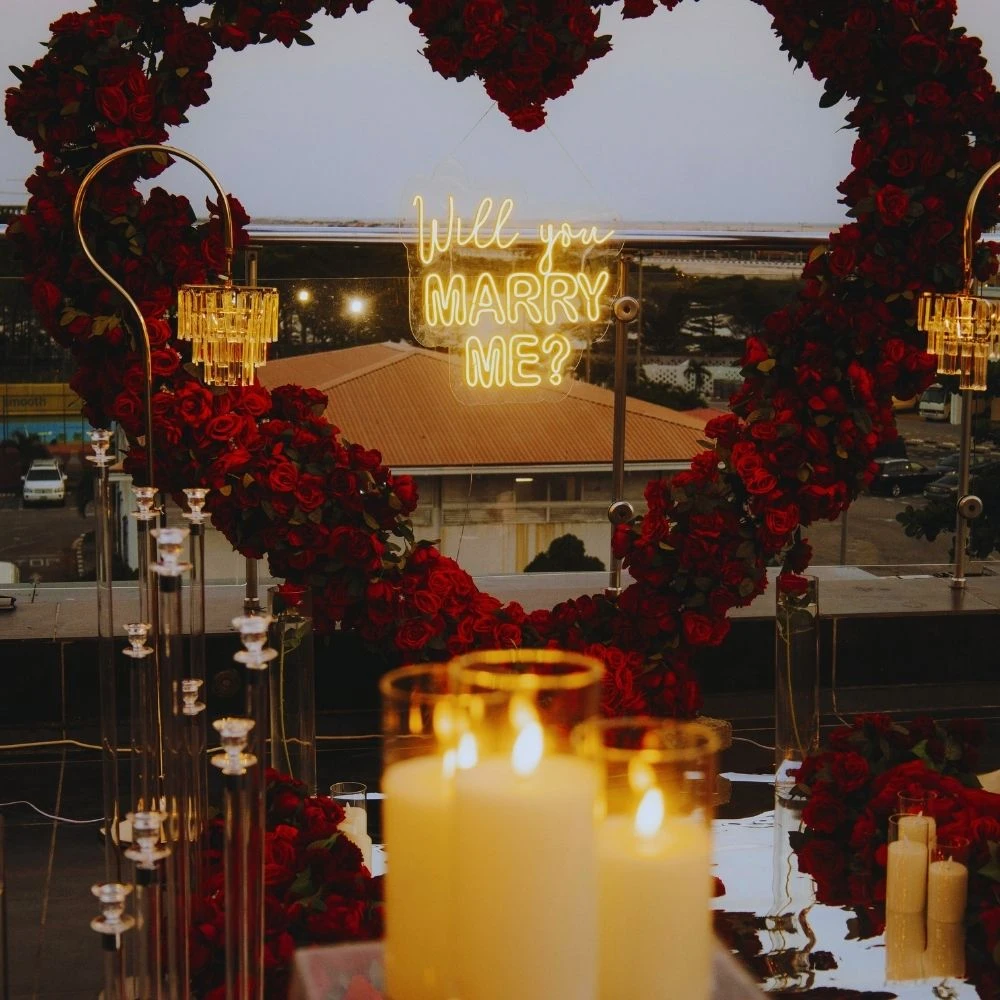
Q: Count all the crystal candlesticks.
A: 10